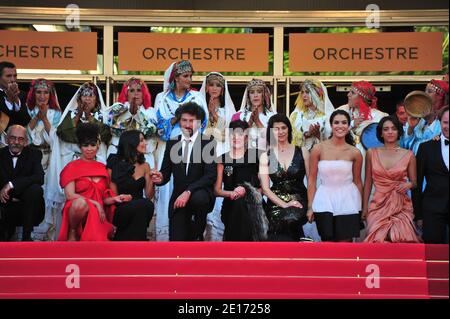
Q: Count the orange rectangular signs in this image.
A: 3